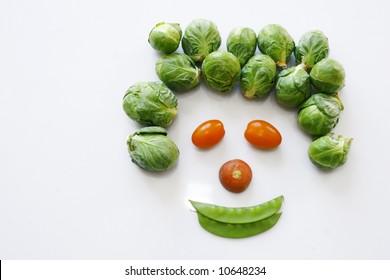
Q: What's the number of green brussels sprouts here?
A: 14